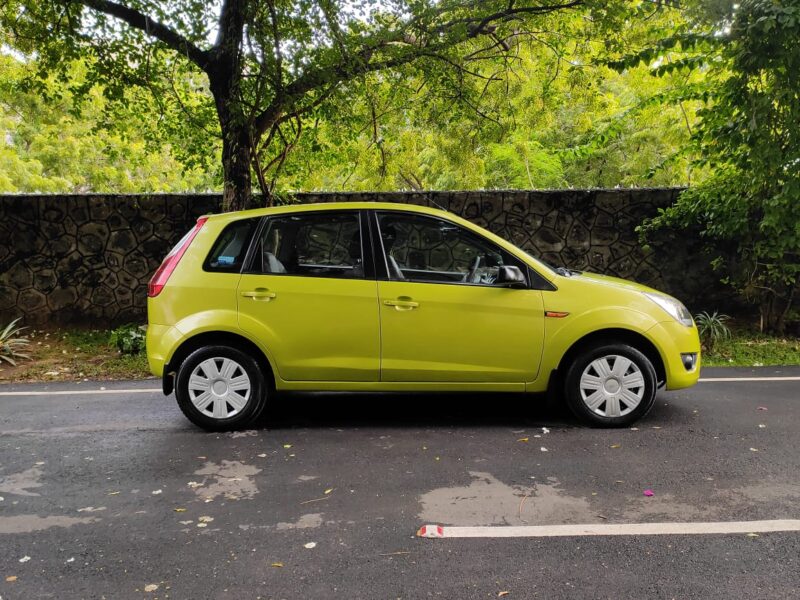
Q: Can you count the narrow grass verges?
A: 1